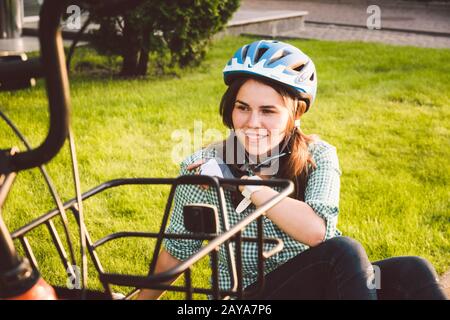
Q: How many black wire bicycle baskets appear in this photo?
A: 1